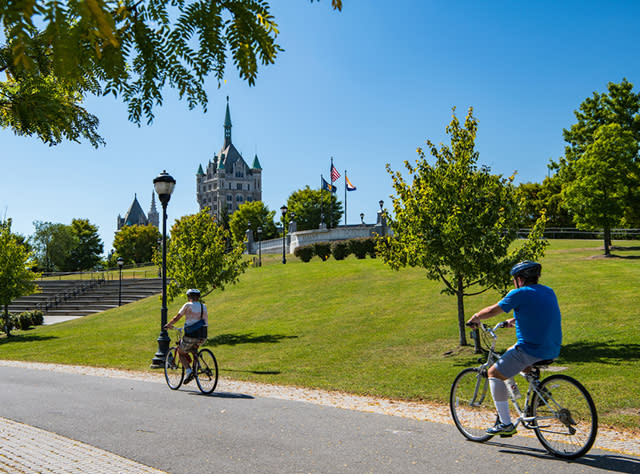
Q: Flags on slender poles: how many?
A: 3